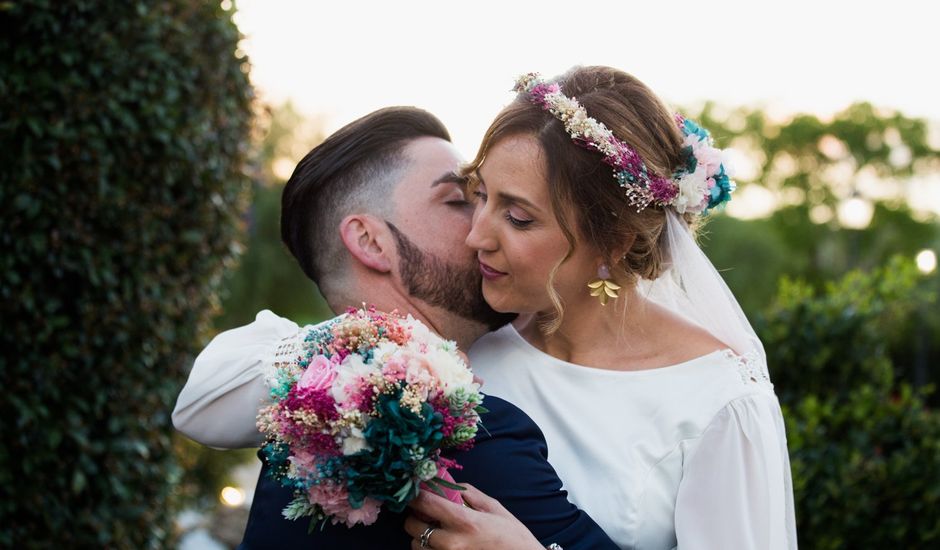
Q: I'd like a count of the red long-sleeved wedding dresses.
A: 0